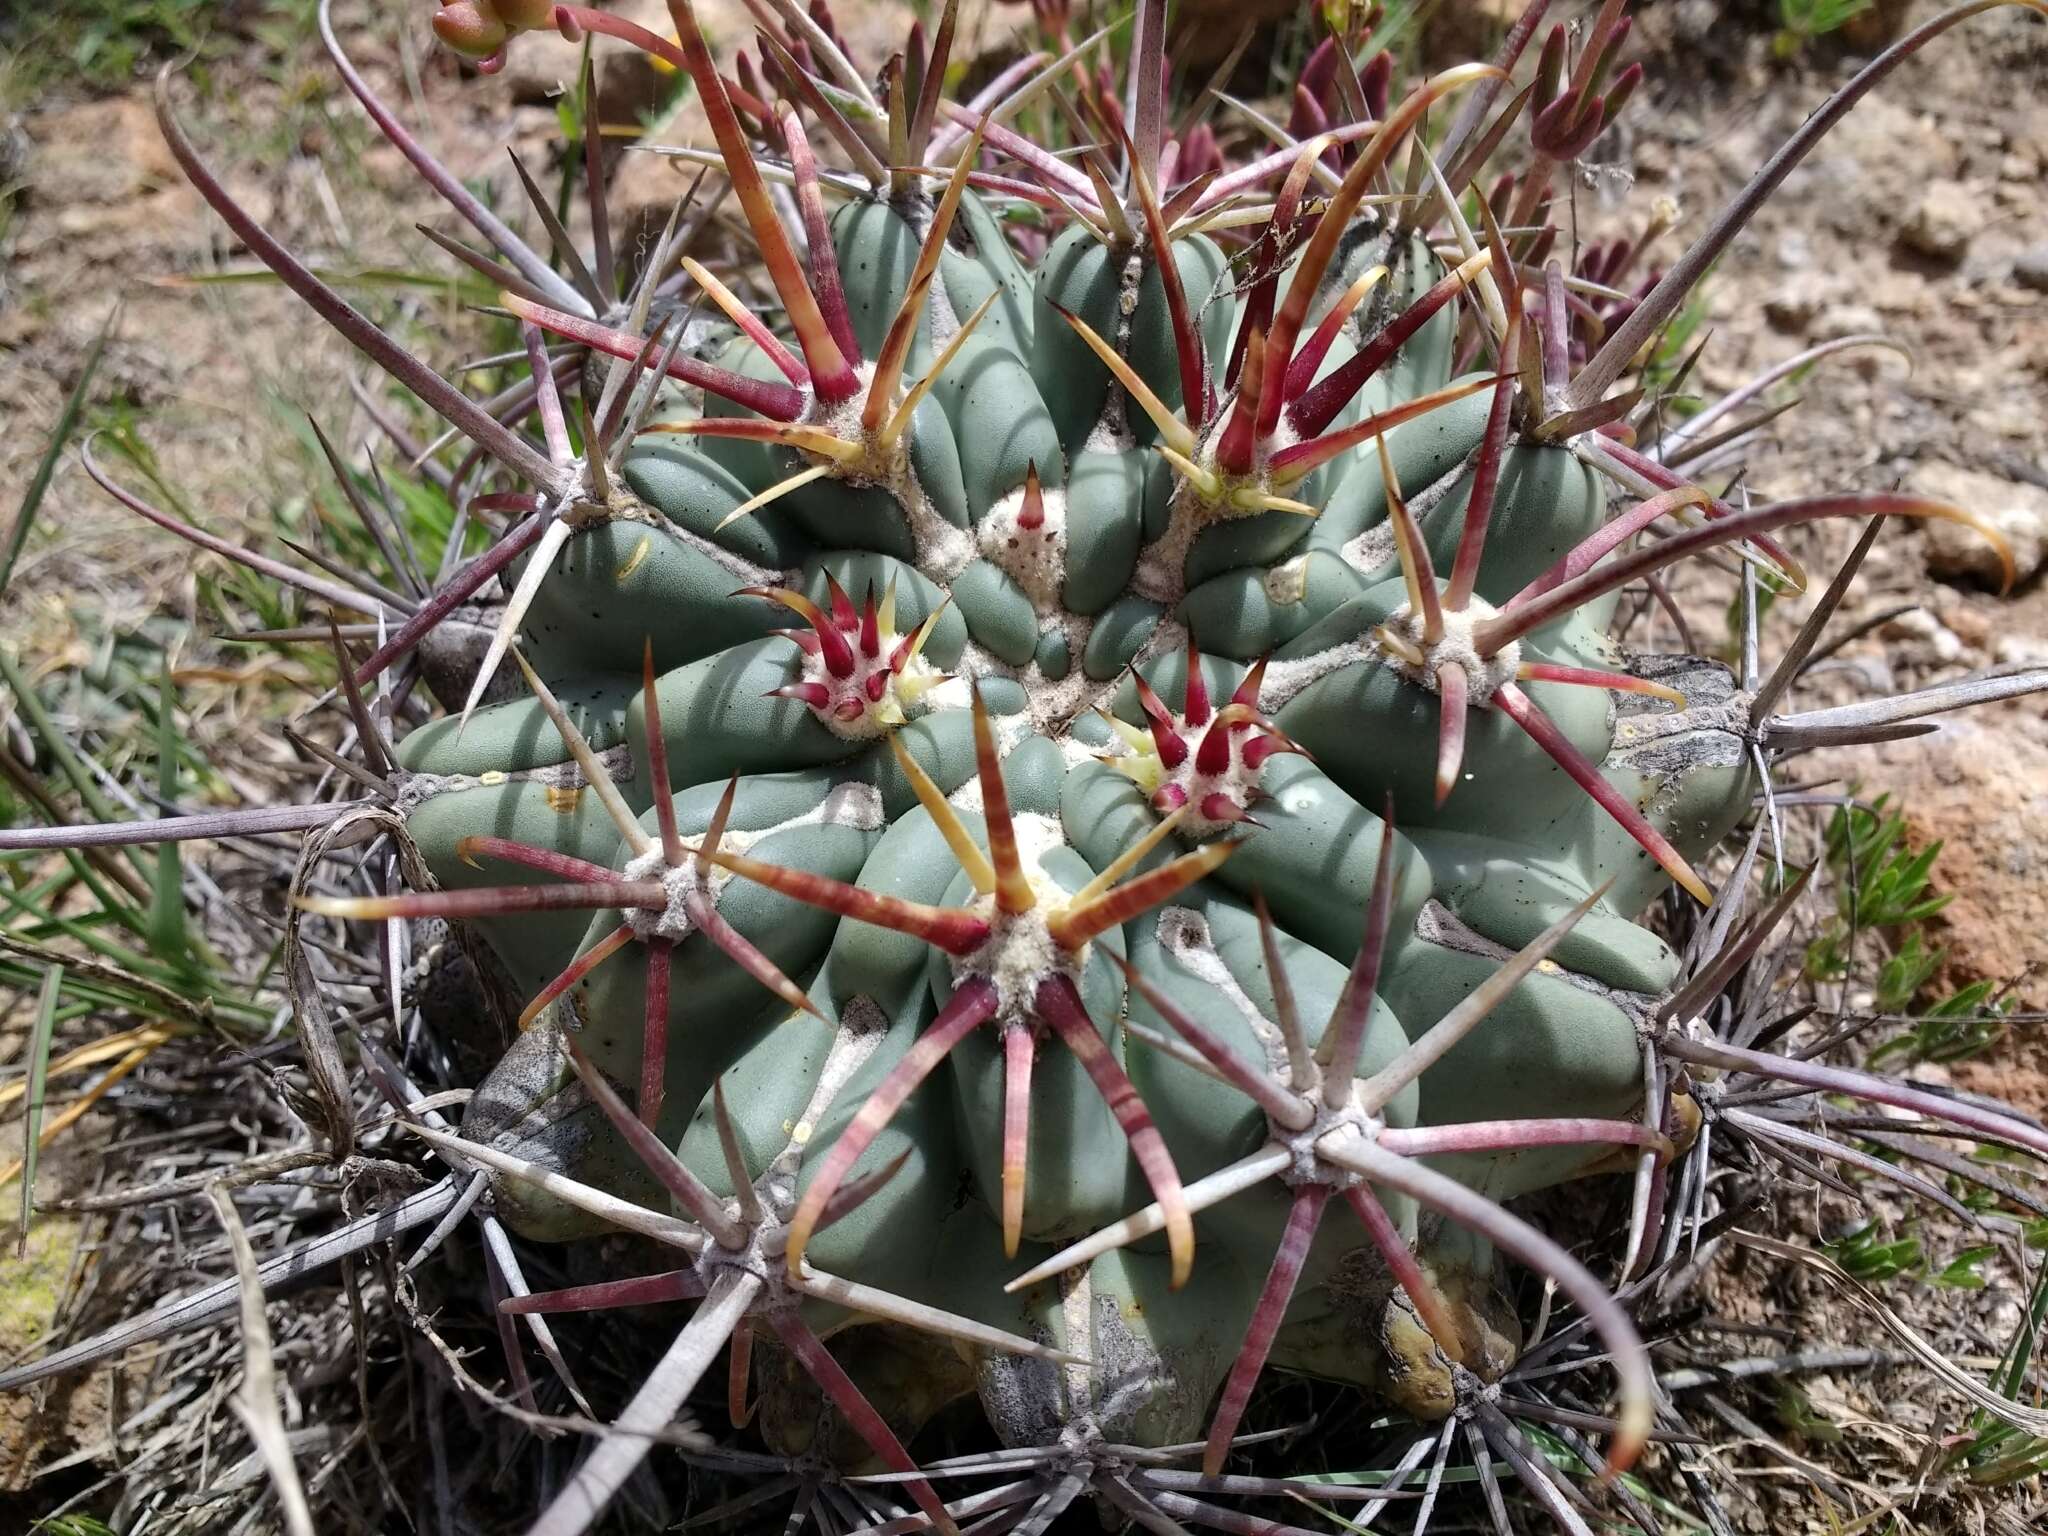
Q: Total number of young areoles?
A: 3